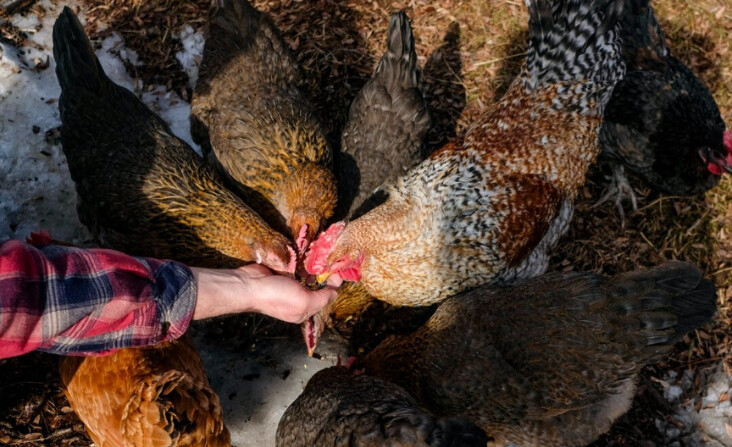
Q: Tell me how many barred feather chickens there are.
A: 1